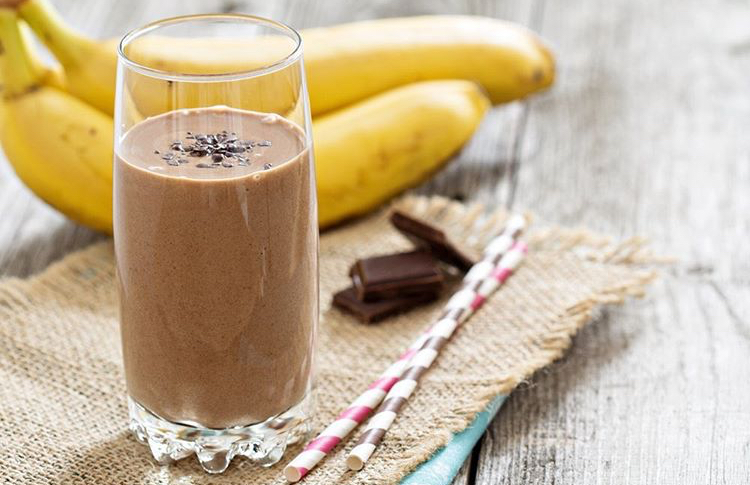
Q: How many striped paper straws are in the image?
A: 2